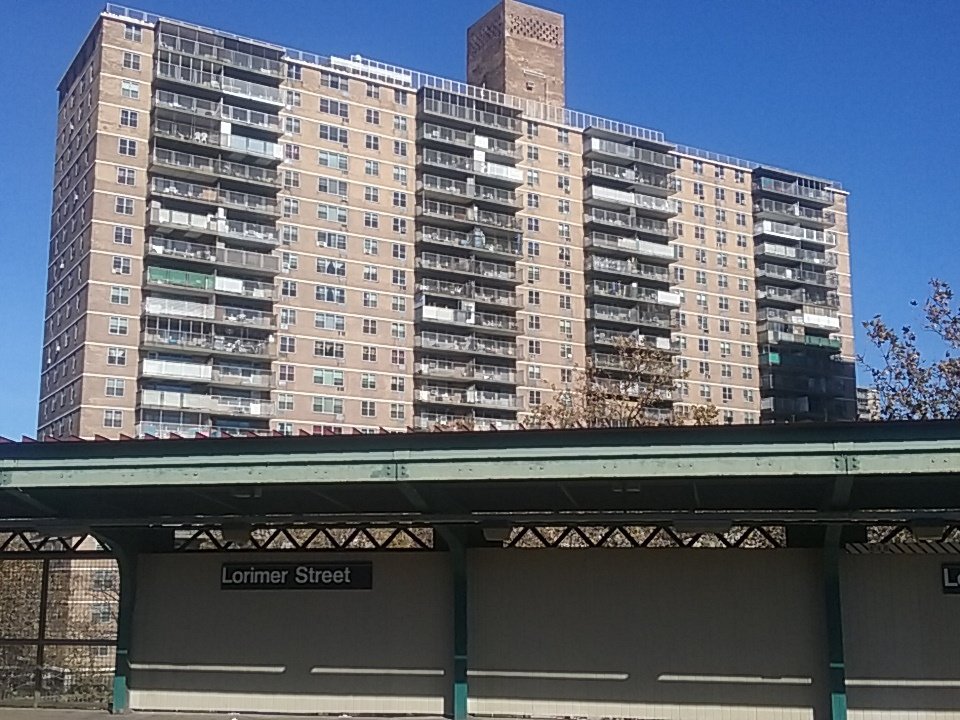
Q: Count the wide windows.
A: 14